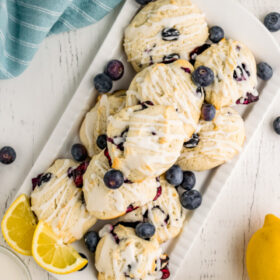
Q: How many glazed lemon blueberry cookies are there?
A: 10